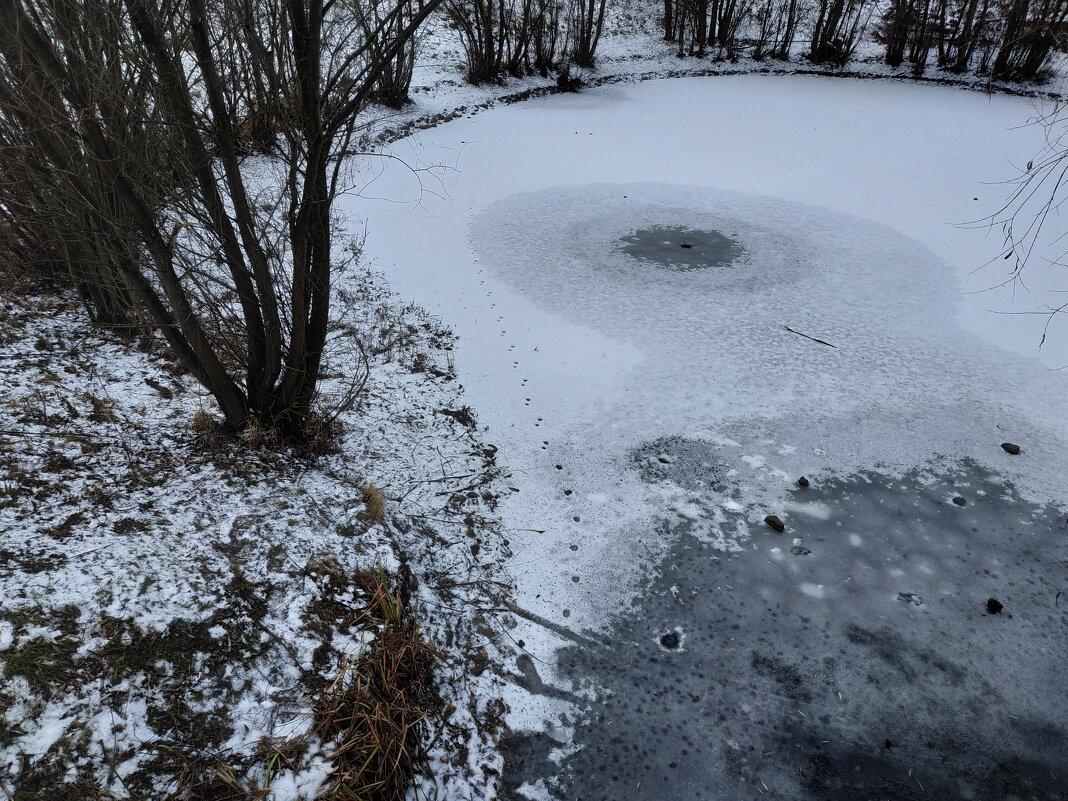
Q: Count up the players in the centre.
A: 0